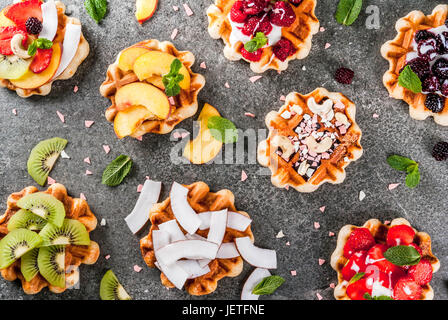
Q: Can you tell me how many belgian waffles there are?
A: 8